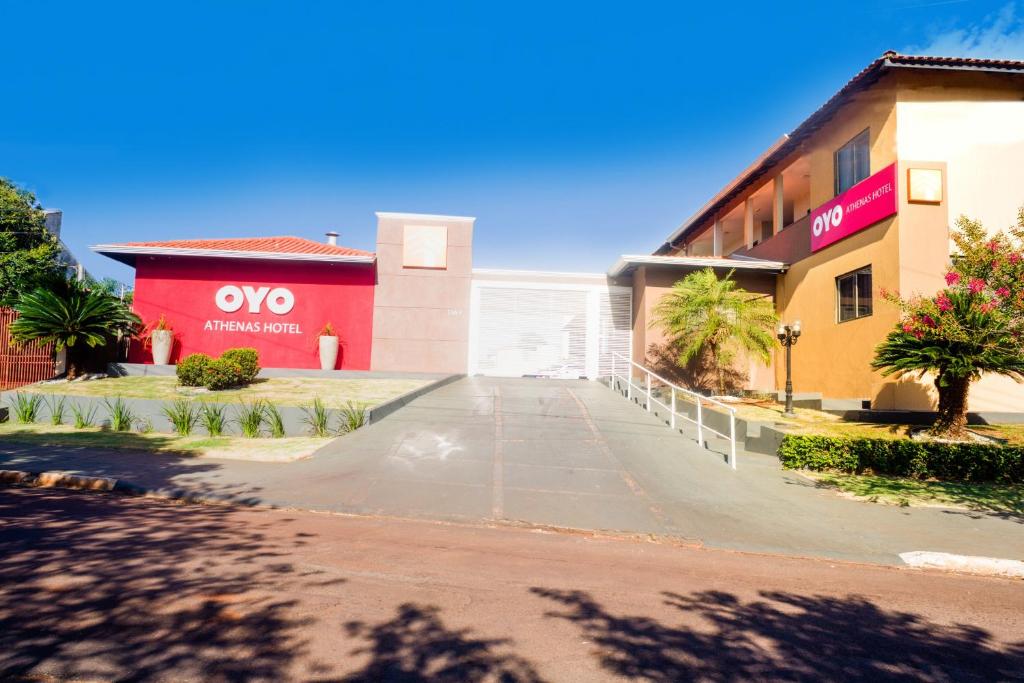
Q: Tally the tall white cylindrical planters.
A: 2